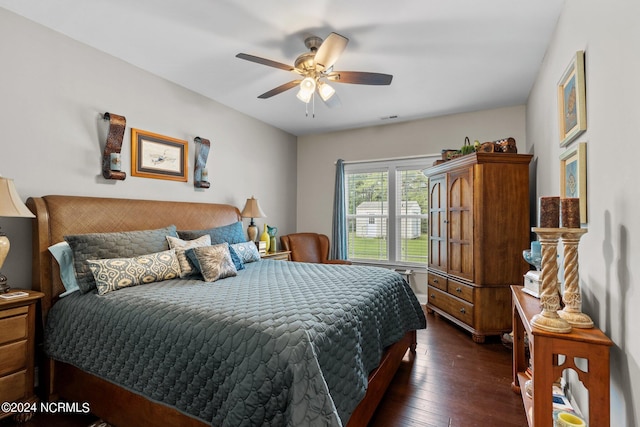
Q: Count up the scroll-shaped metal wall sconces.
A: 2